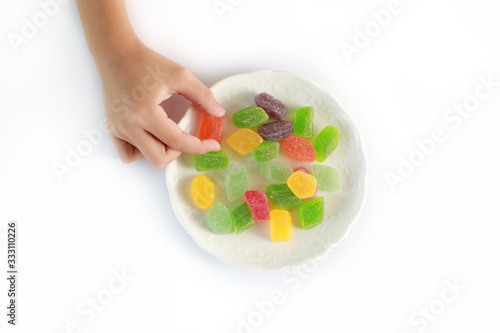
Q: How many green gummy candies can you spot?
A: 12